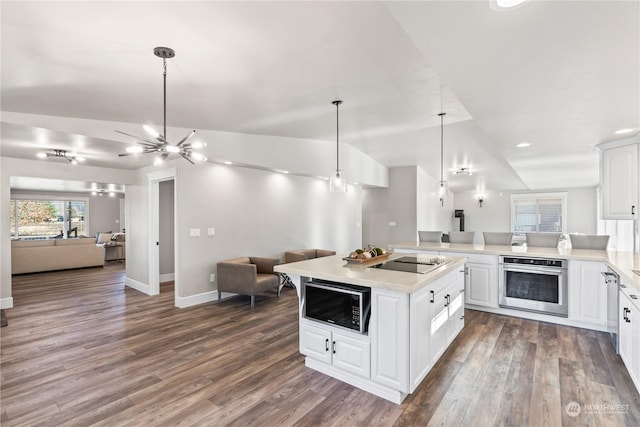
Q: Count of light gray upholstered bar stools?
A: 5